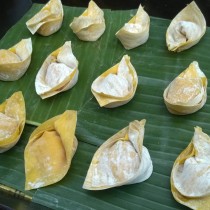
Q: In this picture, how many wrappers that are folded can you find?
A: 12